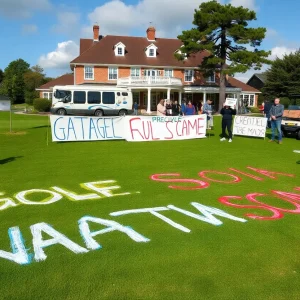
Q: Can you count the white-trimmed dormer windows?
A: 3